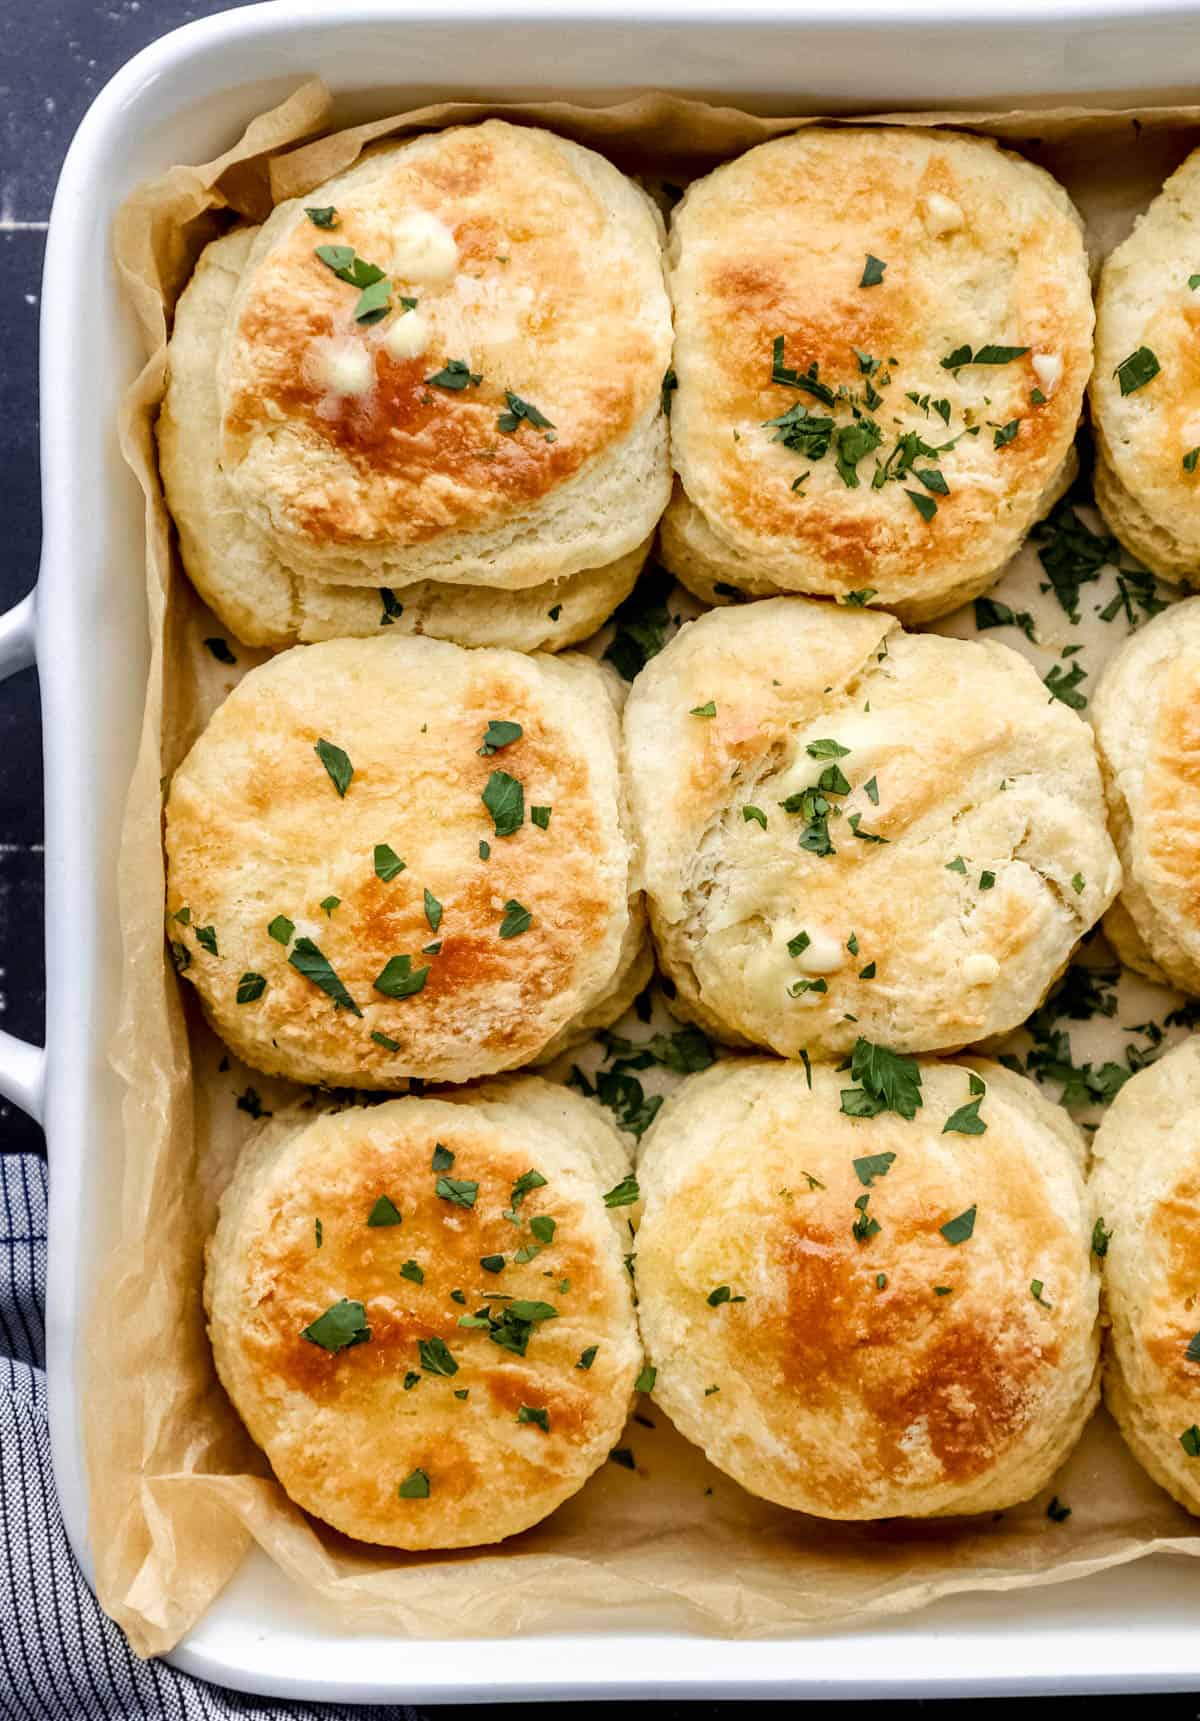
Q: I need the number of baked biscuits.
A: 9